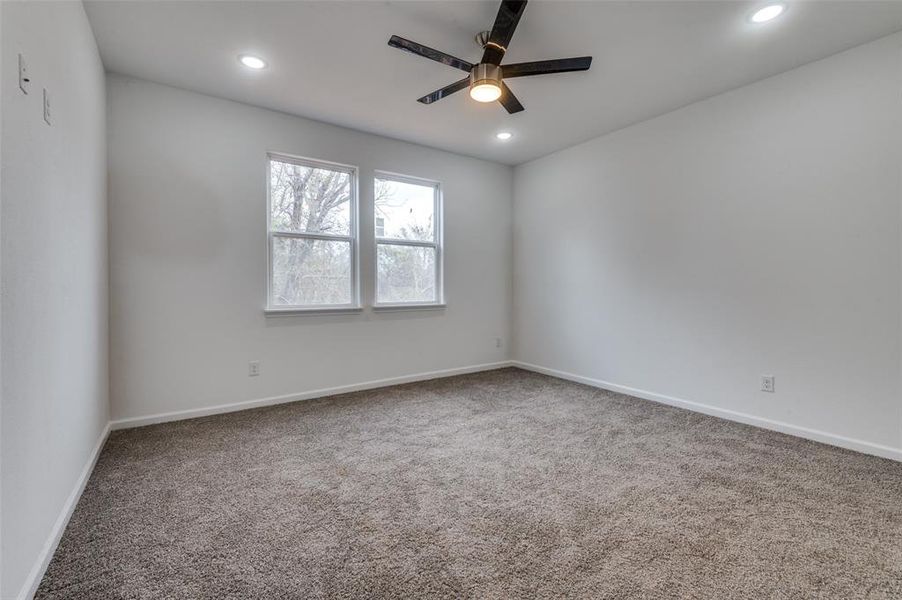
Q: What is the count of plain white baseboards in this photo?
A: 3